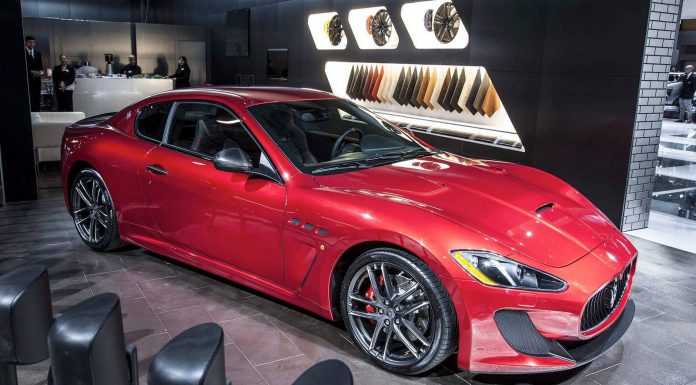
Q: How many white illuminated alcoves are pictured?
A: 4